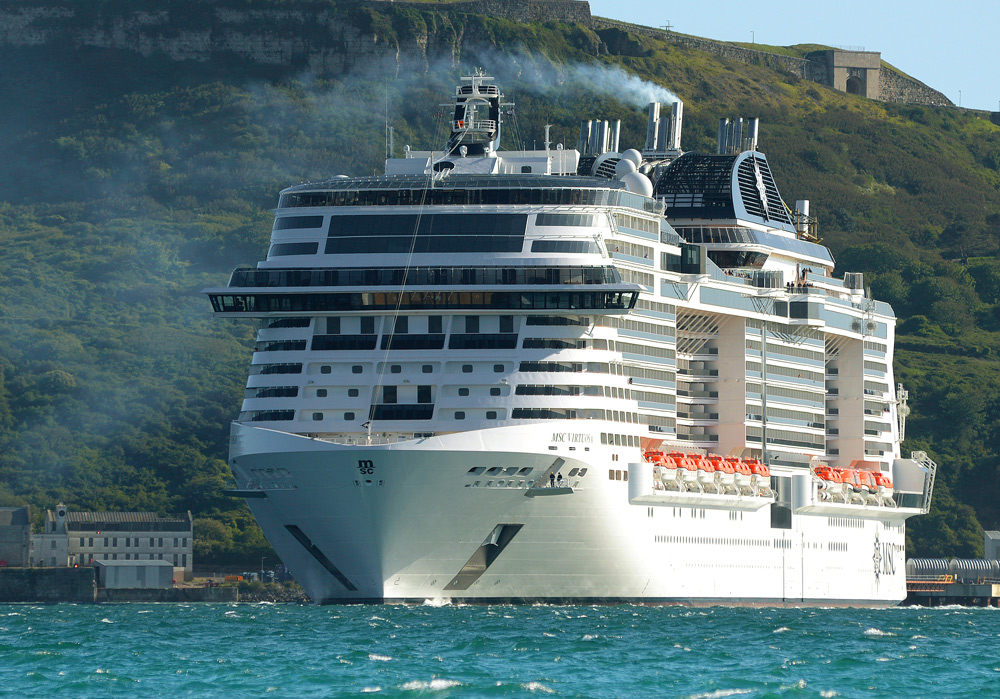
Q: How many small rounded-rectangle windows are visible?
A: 14